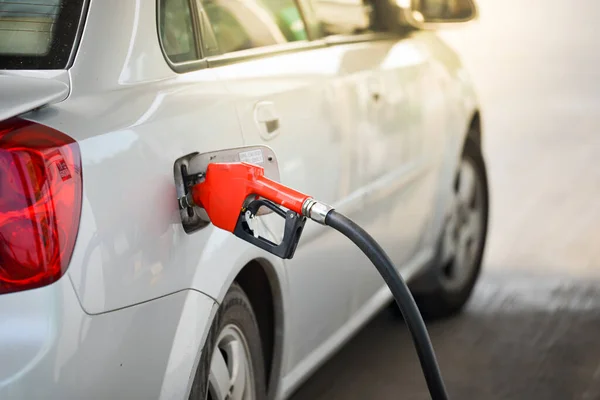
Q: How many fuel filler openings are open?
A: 1